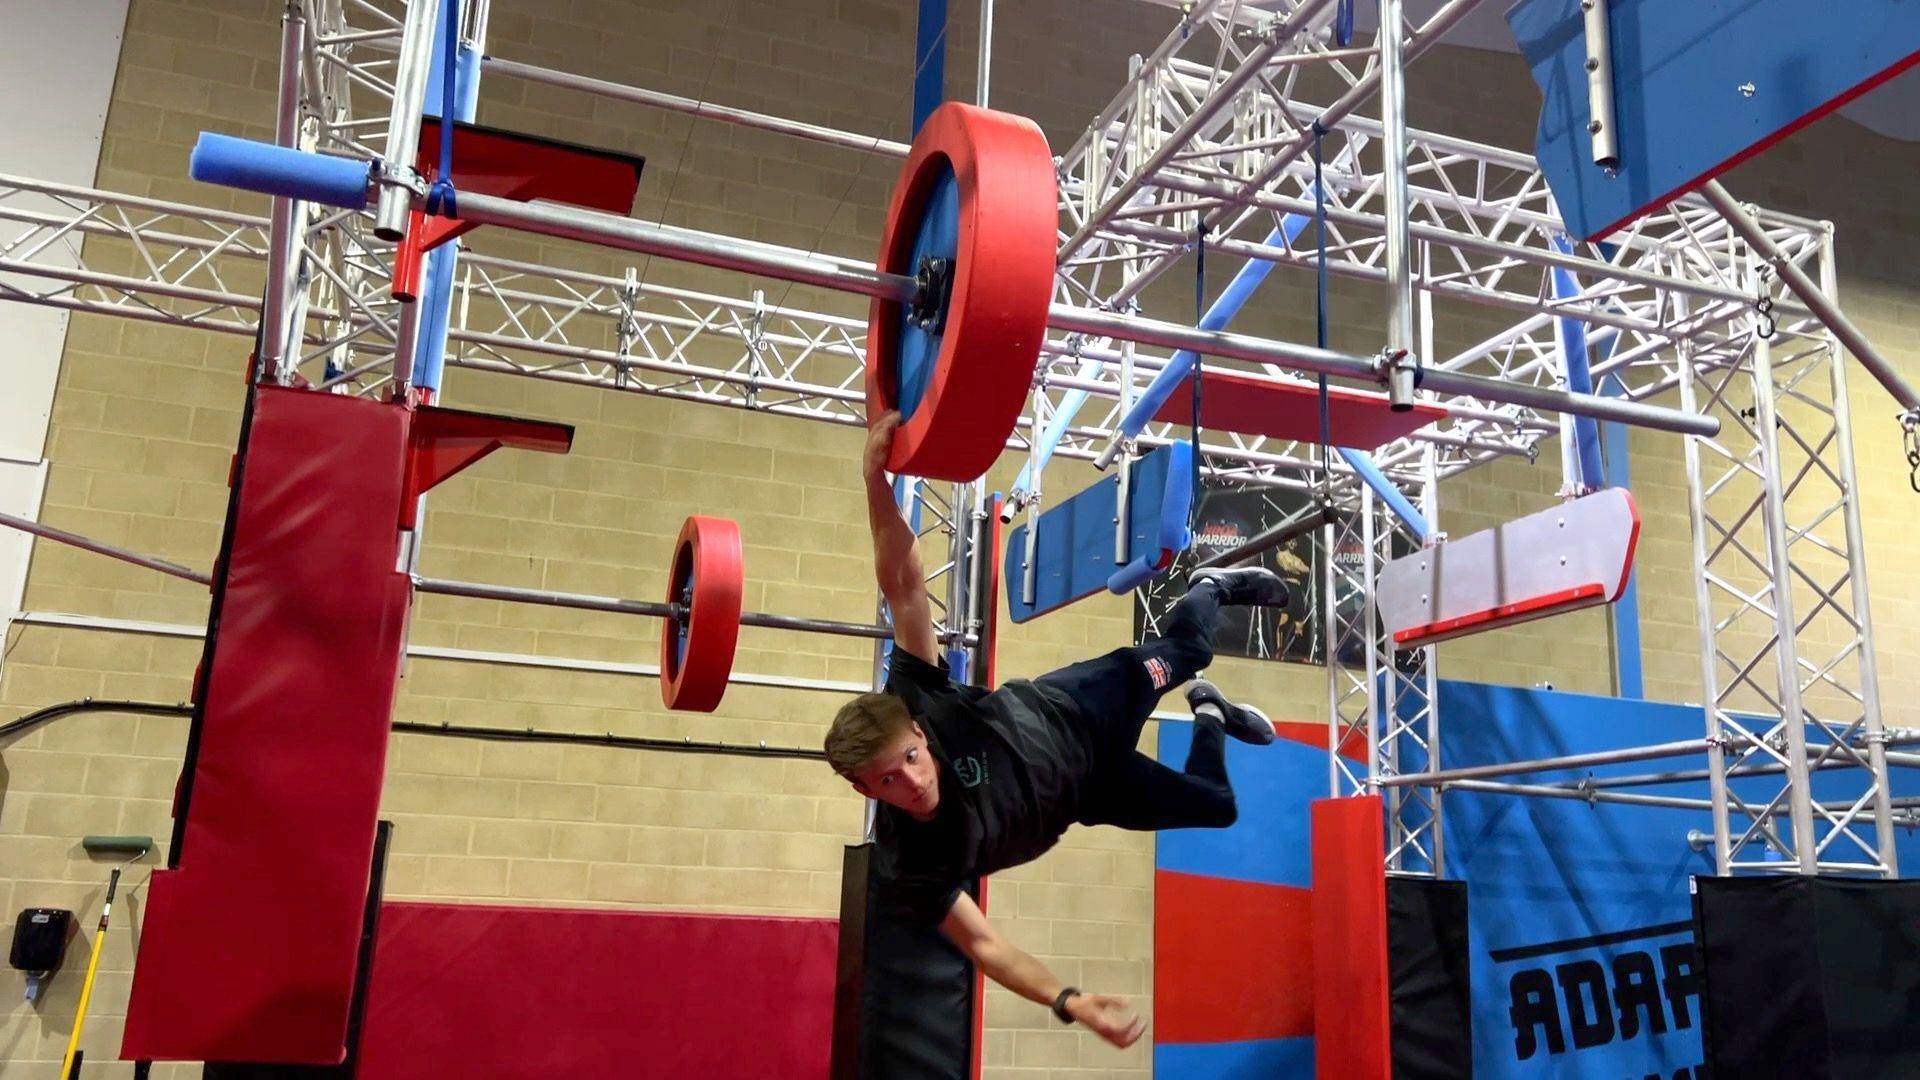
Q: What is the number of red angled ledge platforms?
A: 2